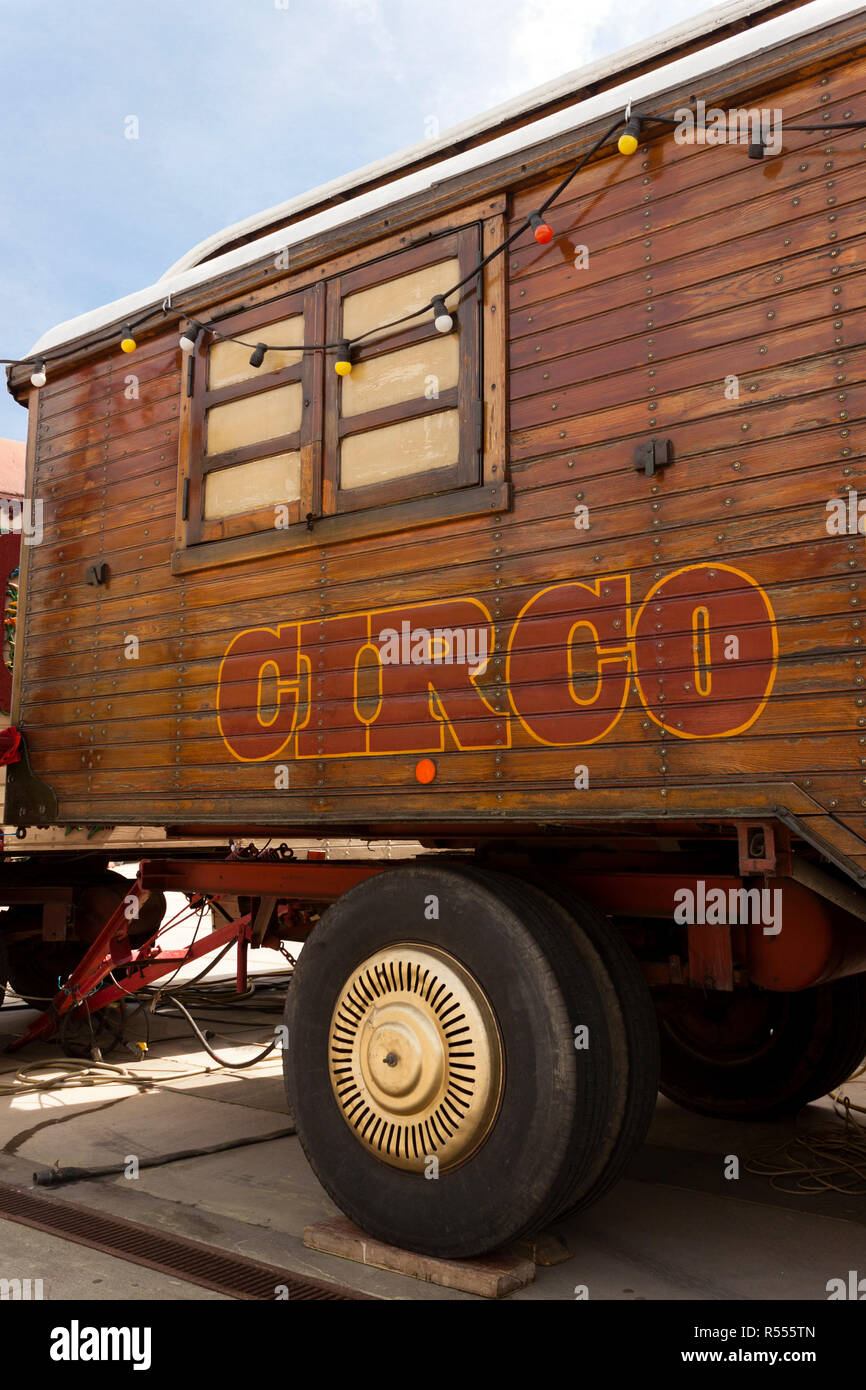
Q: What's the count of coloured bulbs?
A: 4